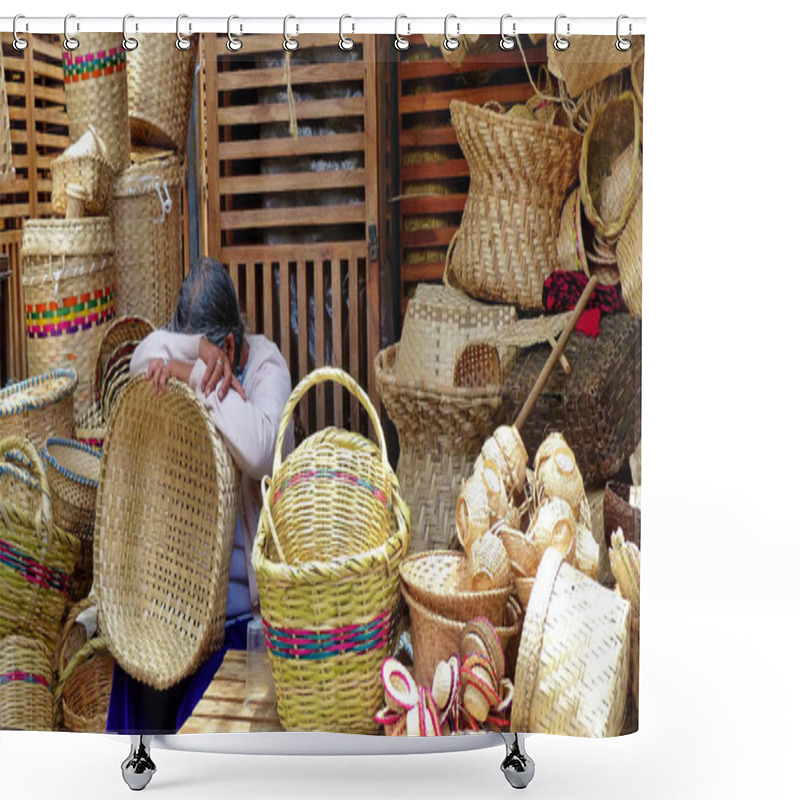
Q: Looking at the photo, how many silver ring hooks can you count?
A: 12